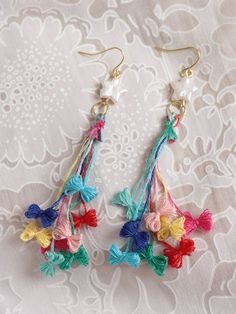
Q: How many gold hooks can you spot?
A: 2